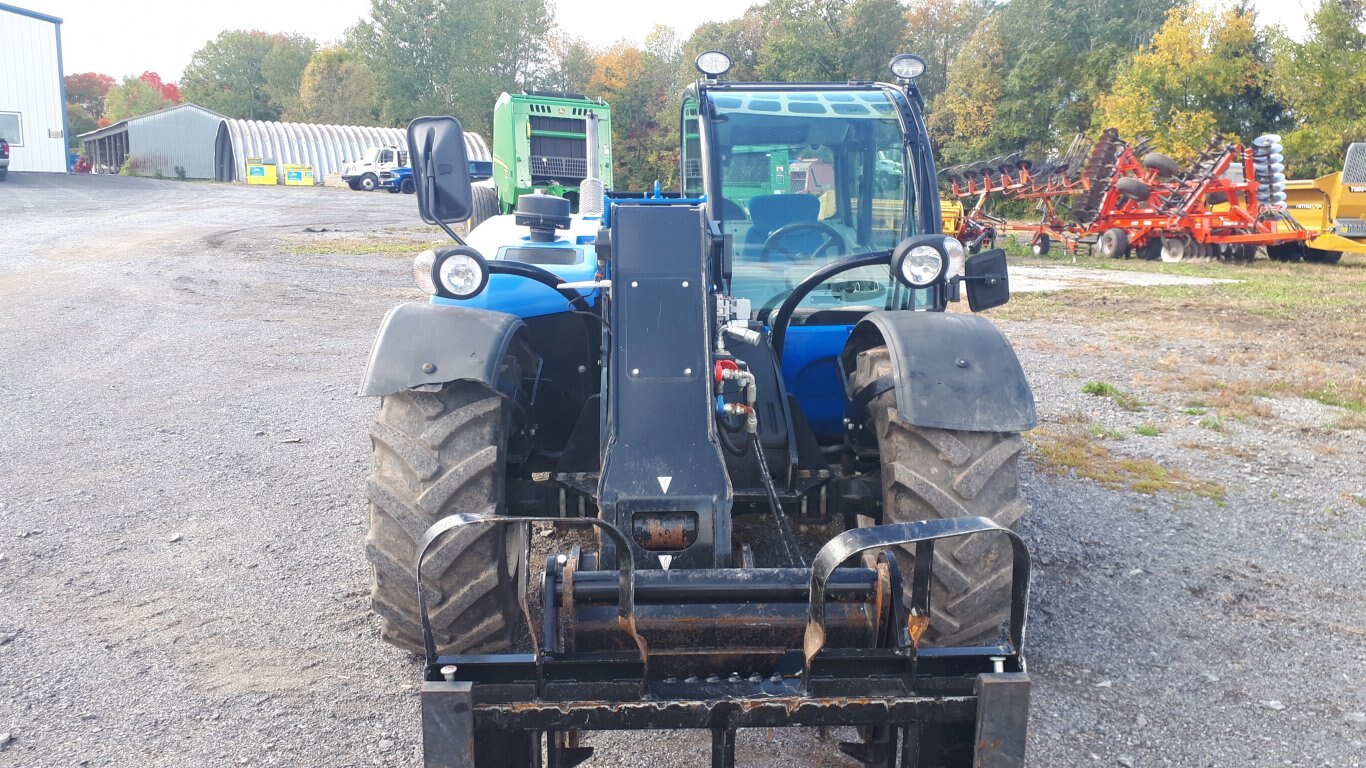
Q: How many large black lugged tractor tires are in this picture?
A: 2